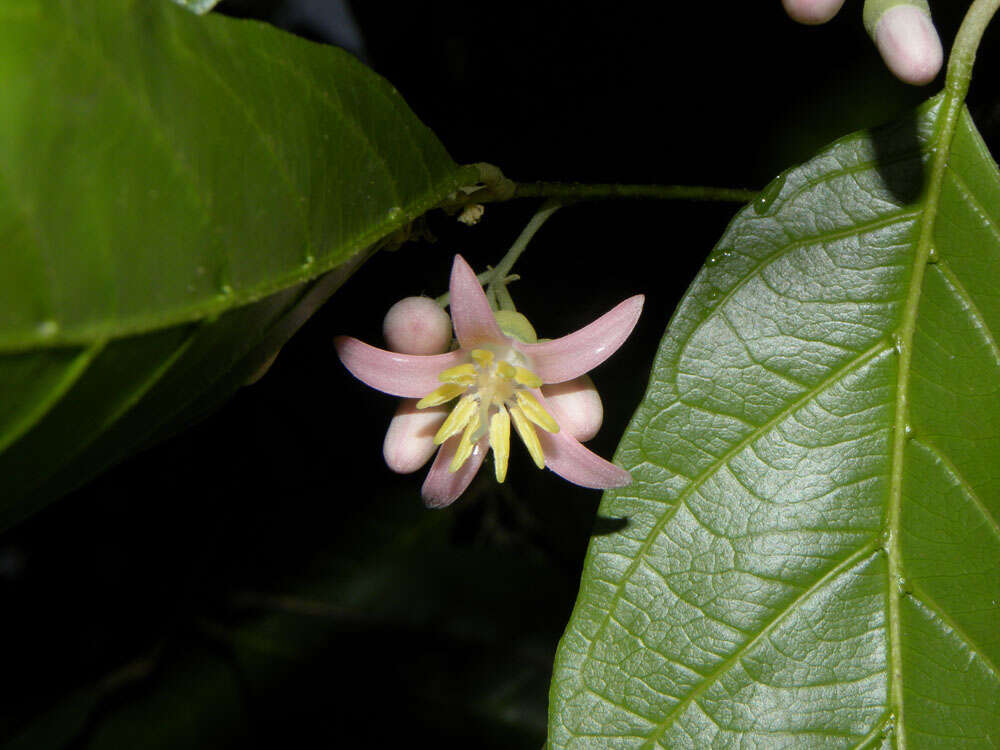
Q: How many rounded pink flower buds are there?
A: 5